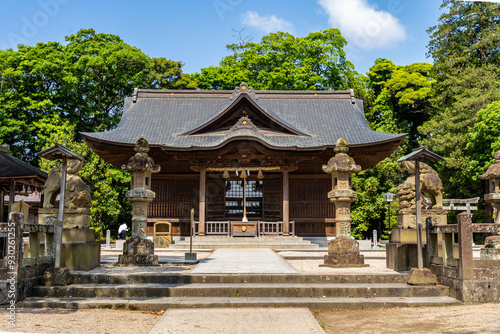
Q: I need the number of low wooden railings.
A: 2